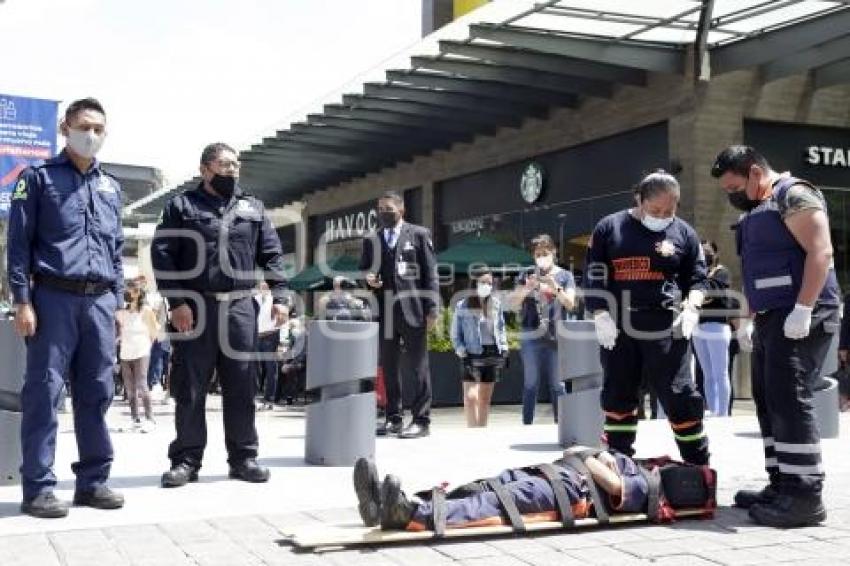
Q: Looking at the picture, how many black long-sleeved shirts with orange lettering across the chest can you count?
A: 1